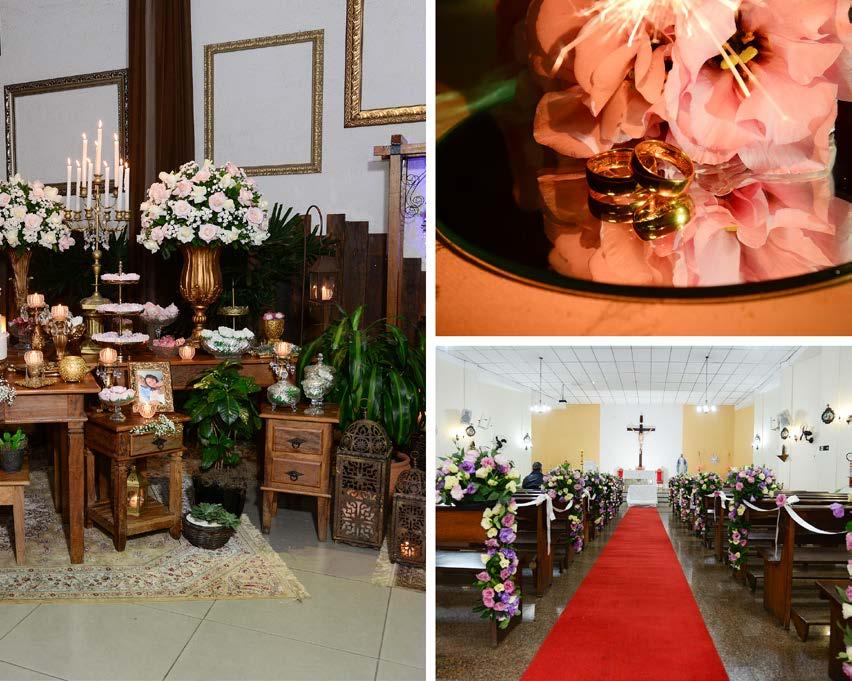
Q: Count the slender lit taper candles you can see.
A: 10